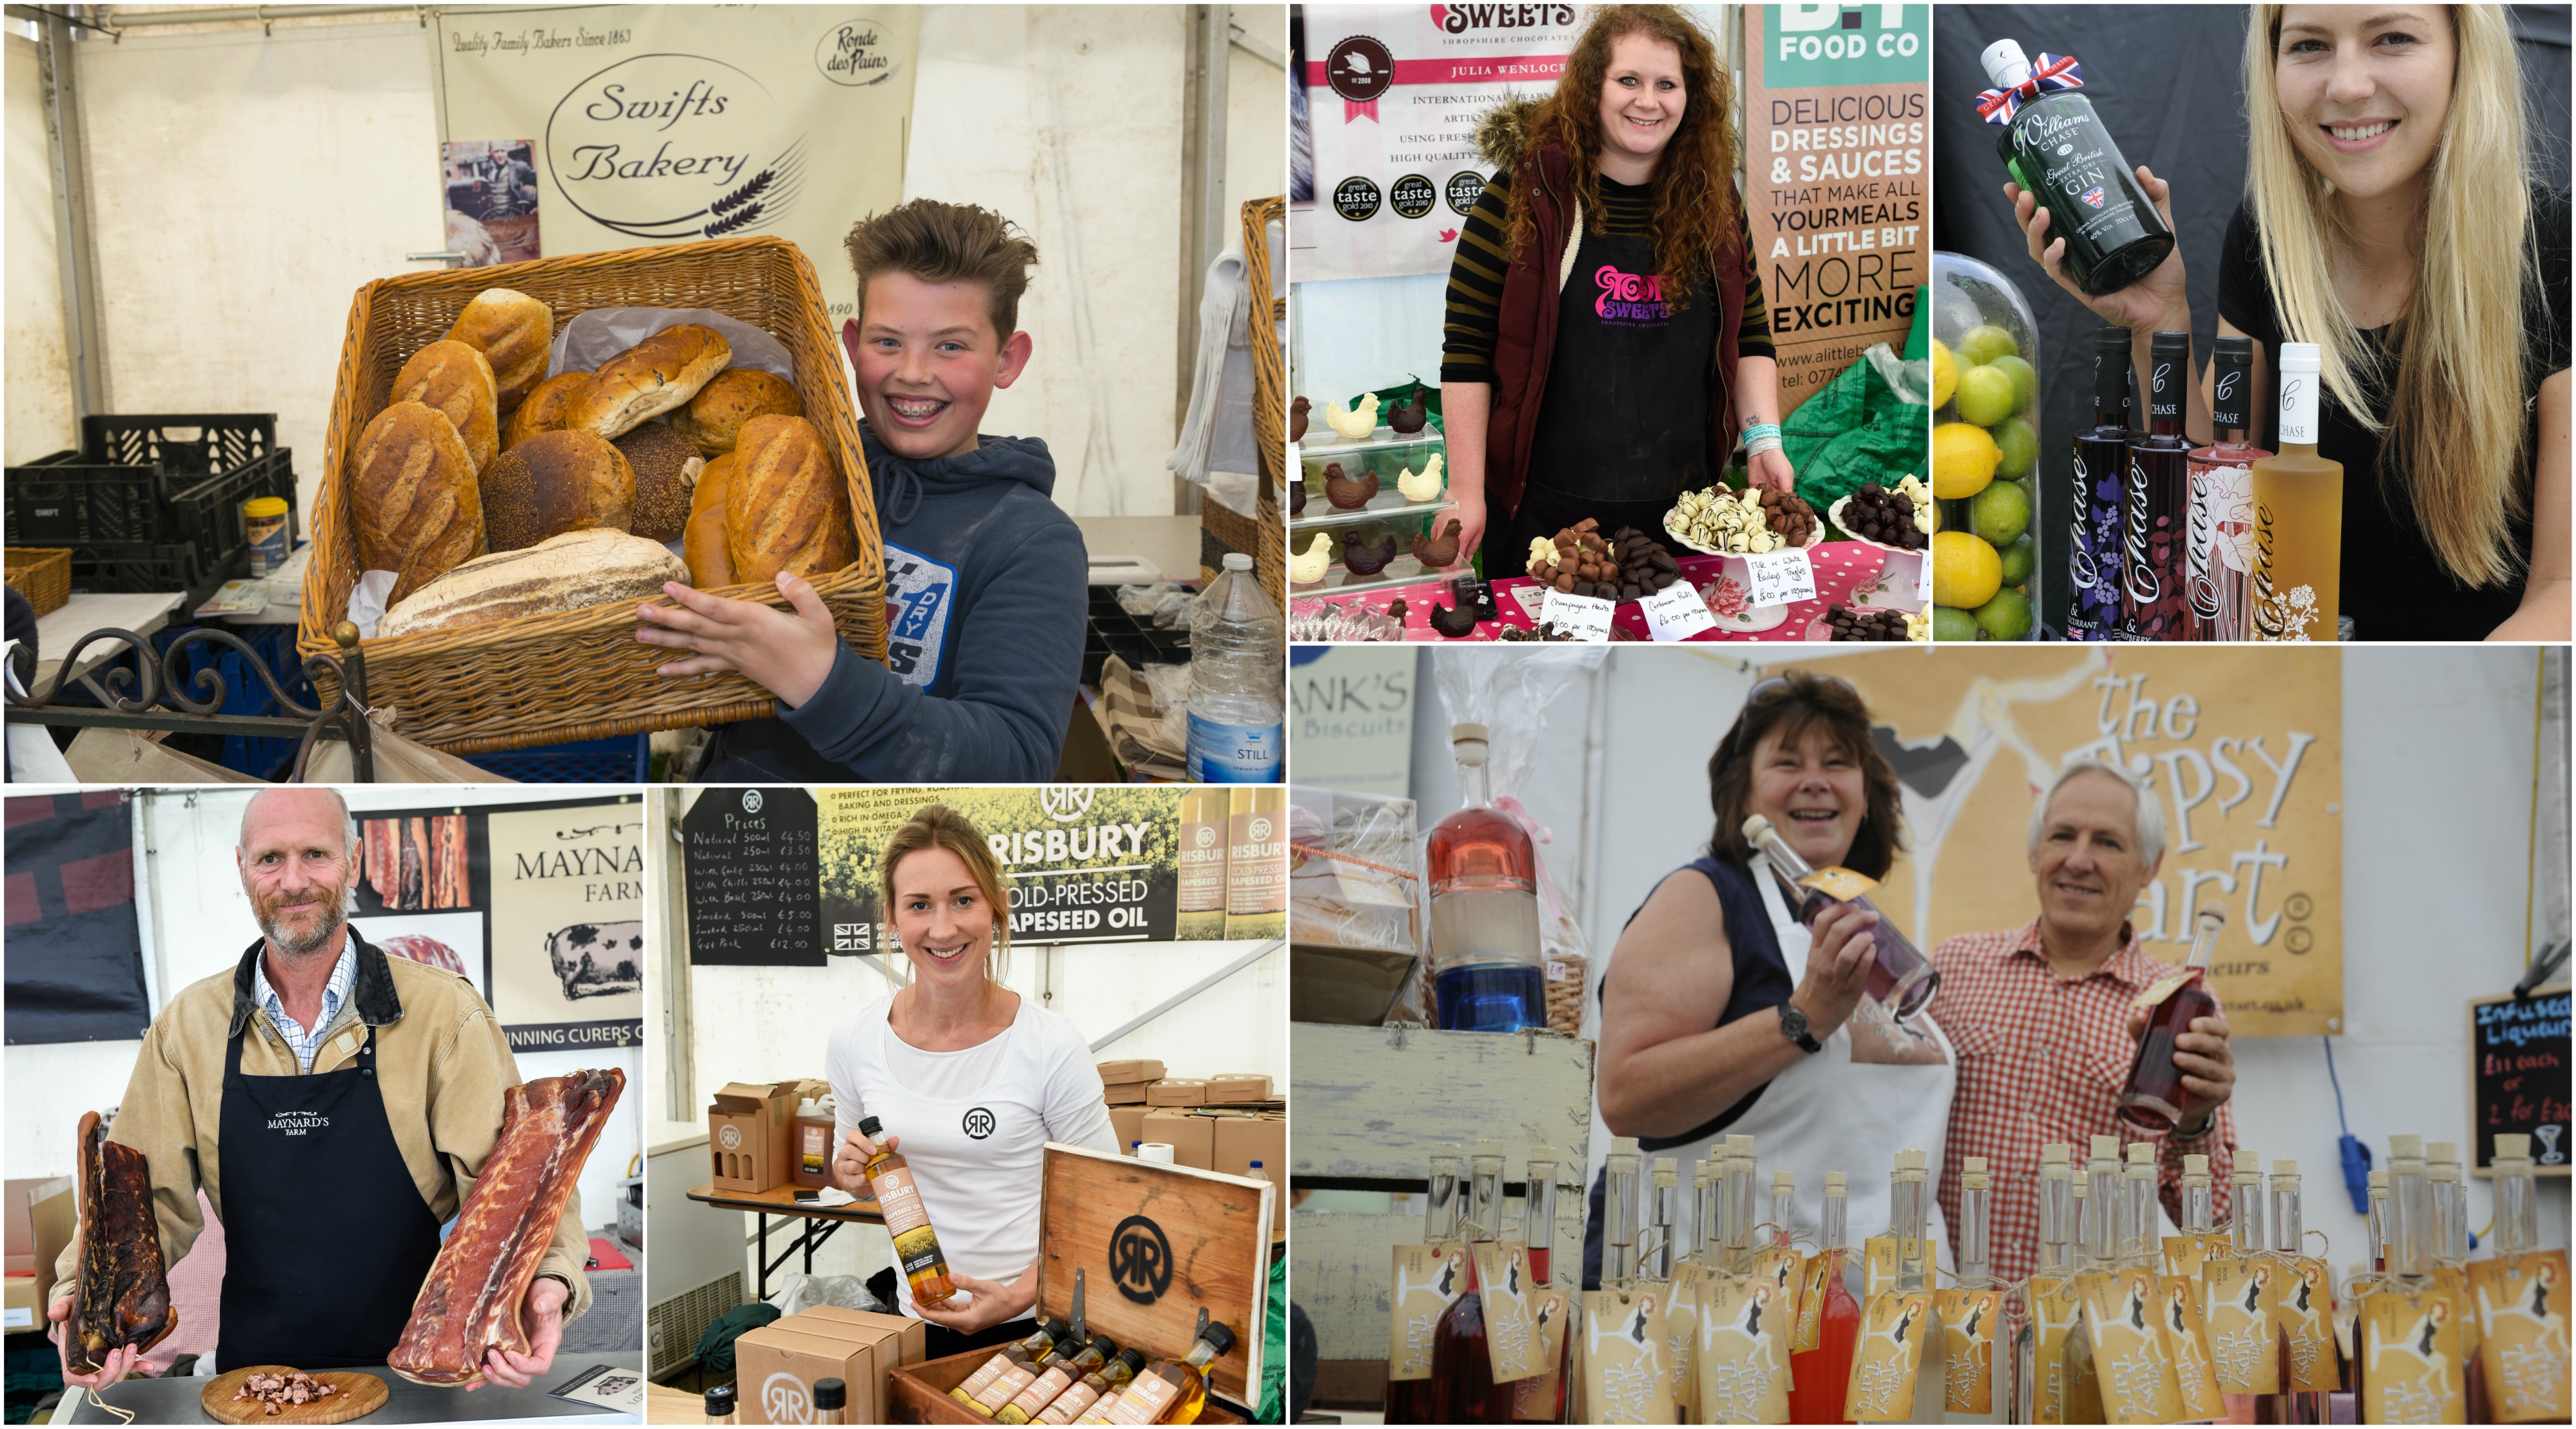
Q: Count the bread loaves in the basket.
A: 11